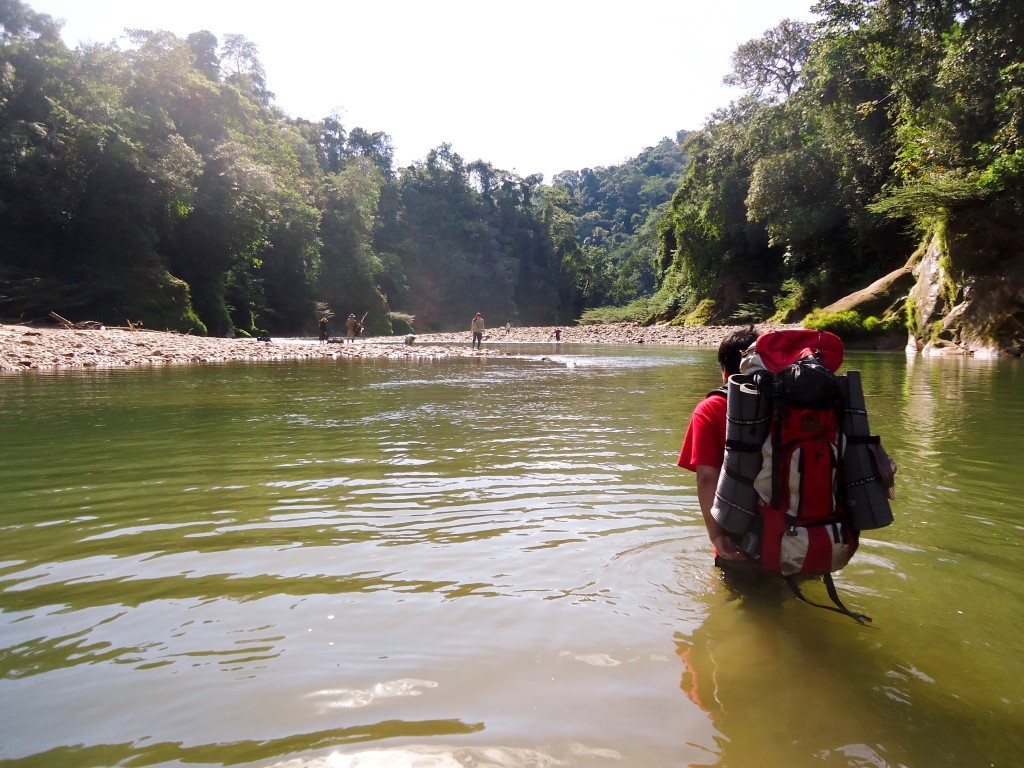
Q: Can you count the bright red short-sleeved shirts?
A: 1